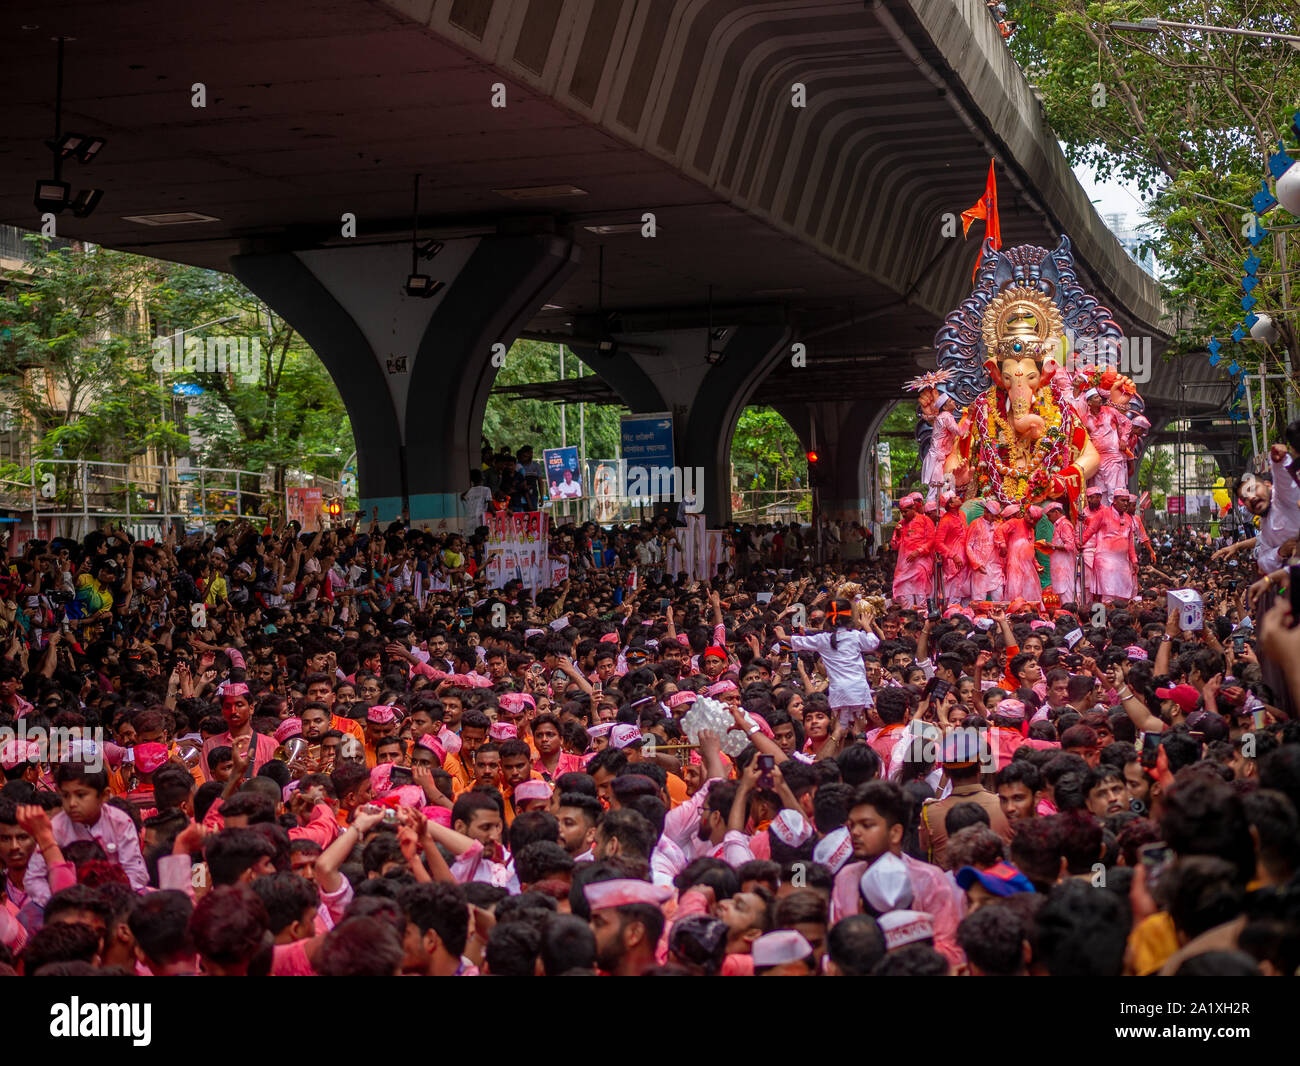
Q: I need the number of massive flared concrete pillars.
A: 3